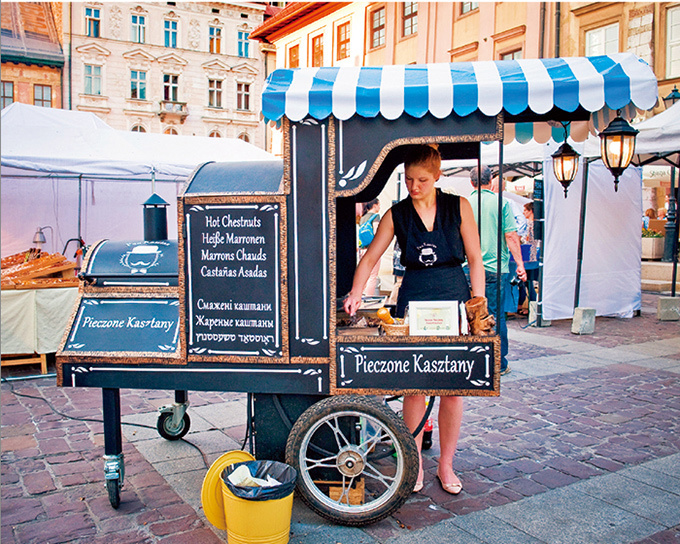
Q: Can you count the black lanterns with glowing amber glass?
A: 2